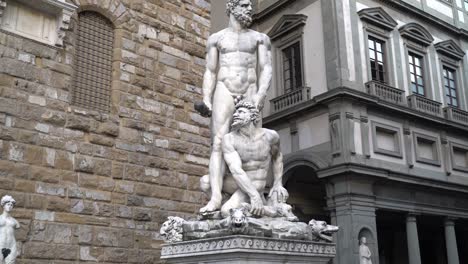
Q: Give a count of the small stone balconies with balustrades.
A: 4